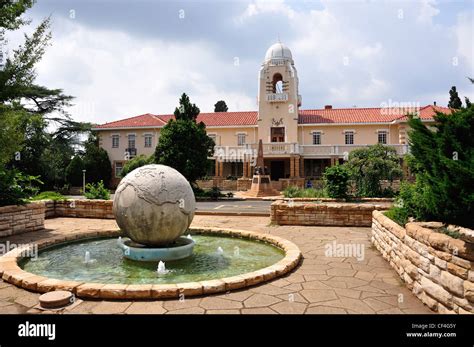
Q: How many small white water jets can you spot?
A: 5